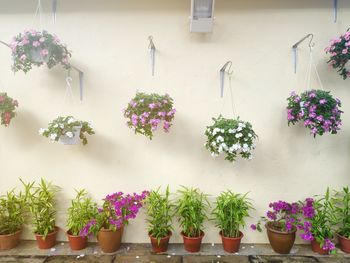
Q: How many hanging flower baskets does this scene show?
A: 7